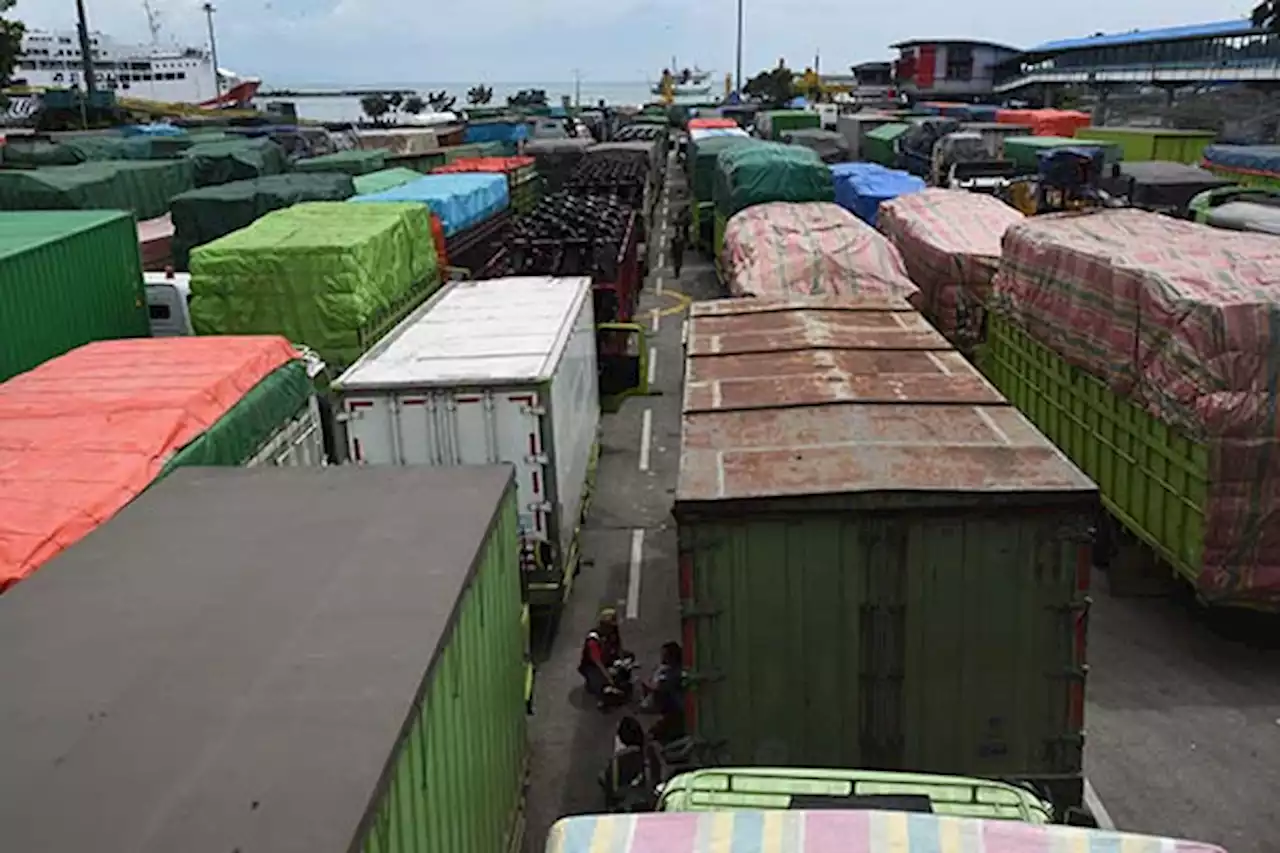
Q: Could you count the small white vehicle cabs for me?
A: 1